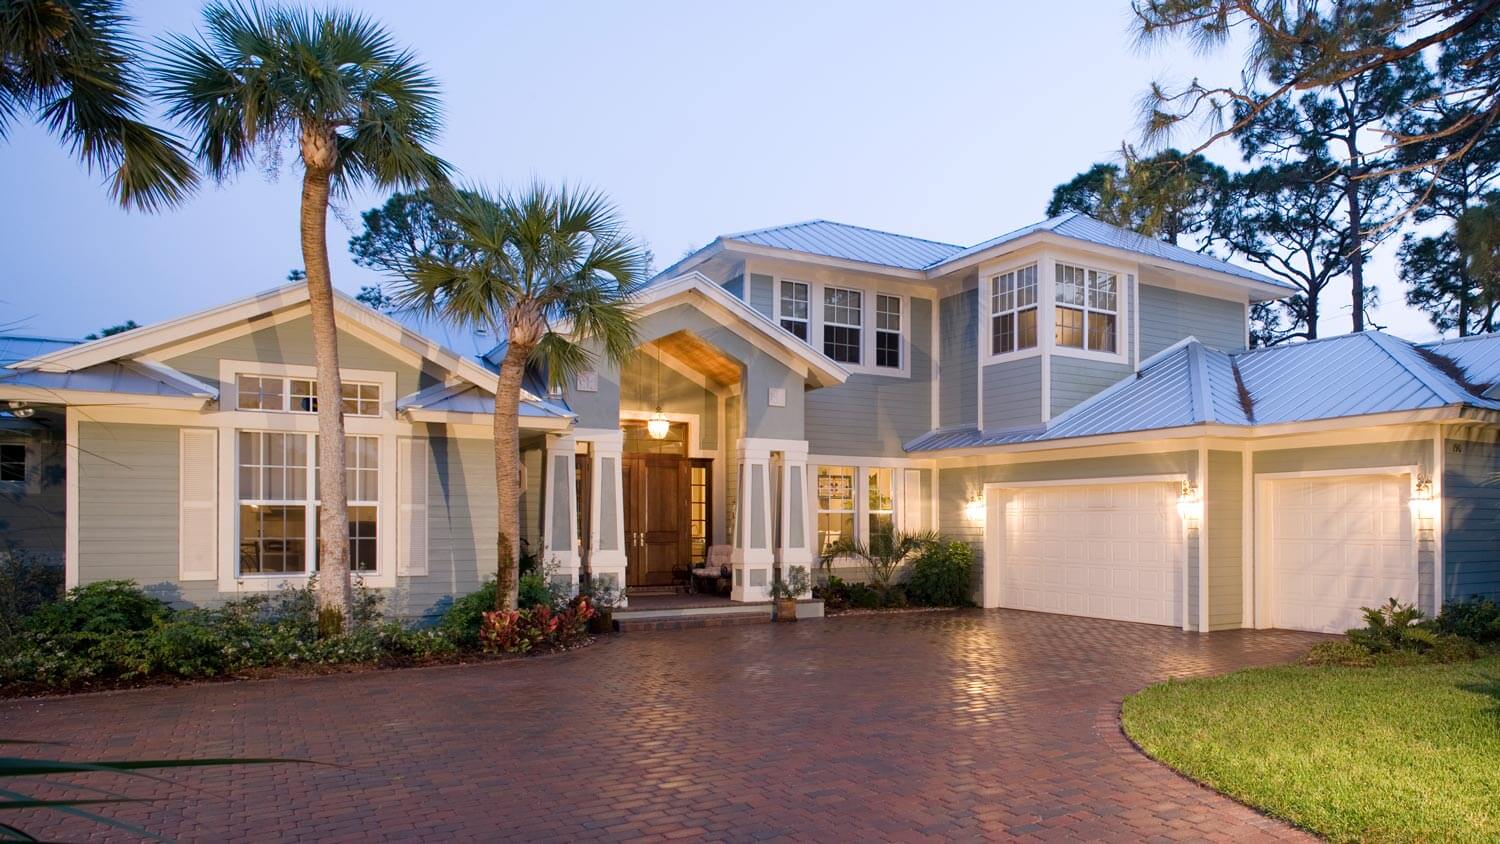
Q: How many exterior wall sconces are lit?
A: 3